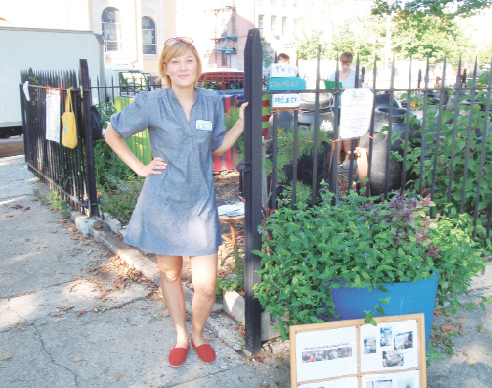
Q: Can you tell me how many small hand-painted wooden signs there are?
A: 3